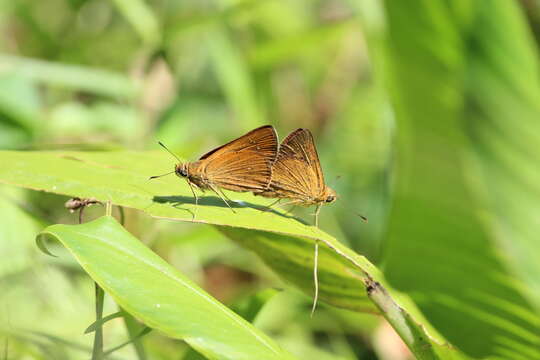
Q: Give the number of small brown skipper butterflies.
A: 2